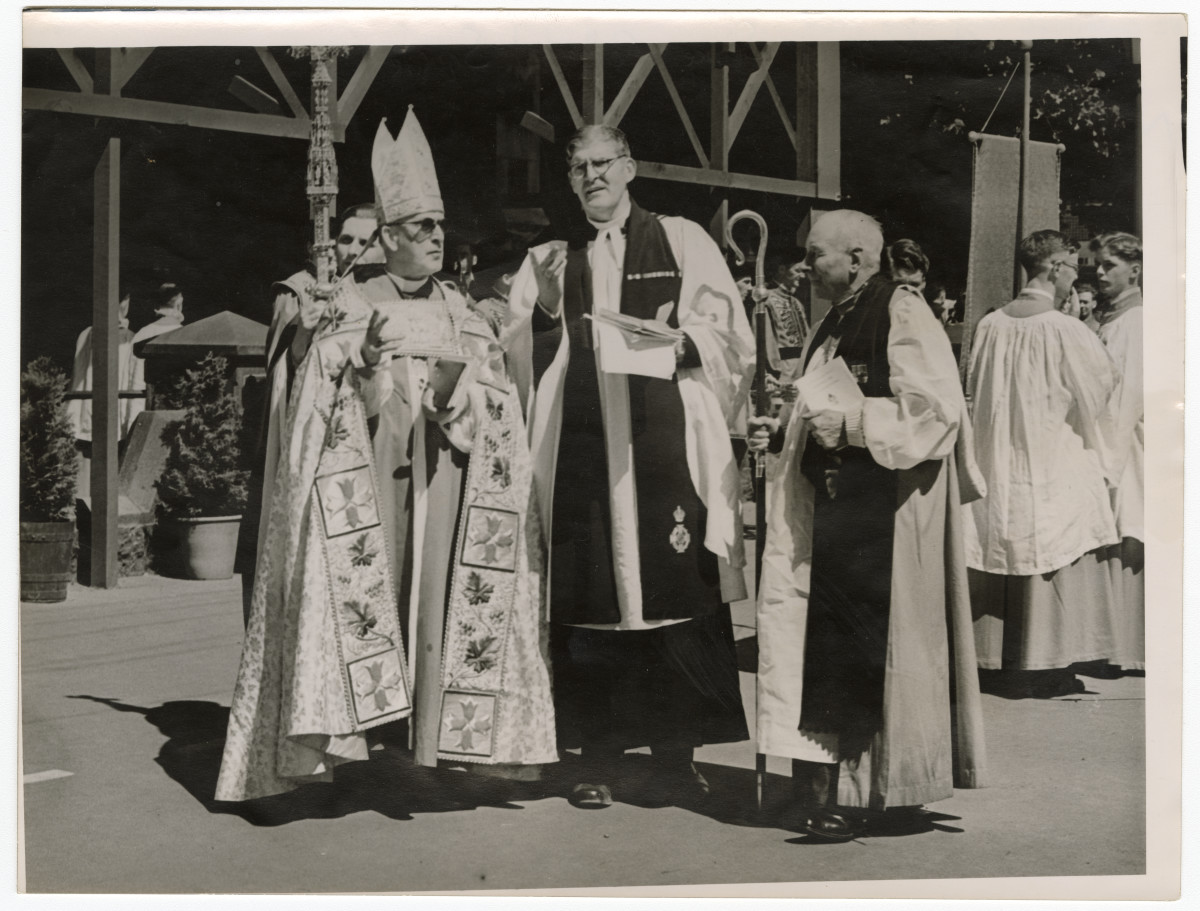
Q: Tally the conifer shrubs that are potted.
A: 2